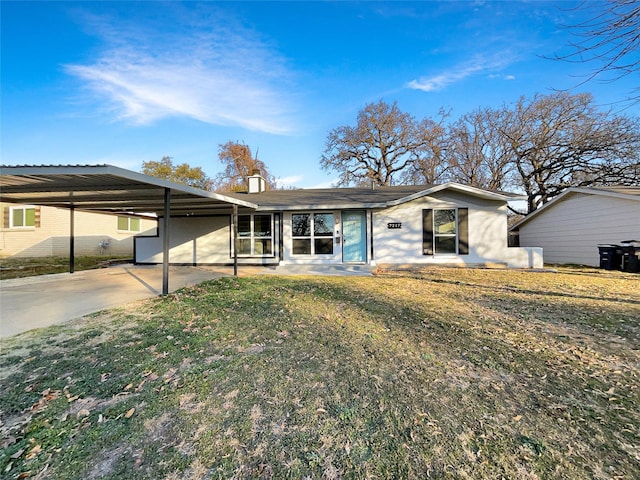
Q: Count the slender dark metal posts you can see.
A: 3